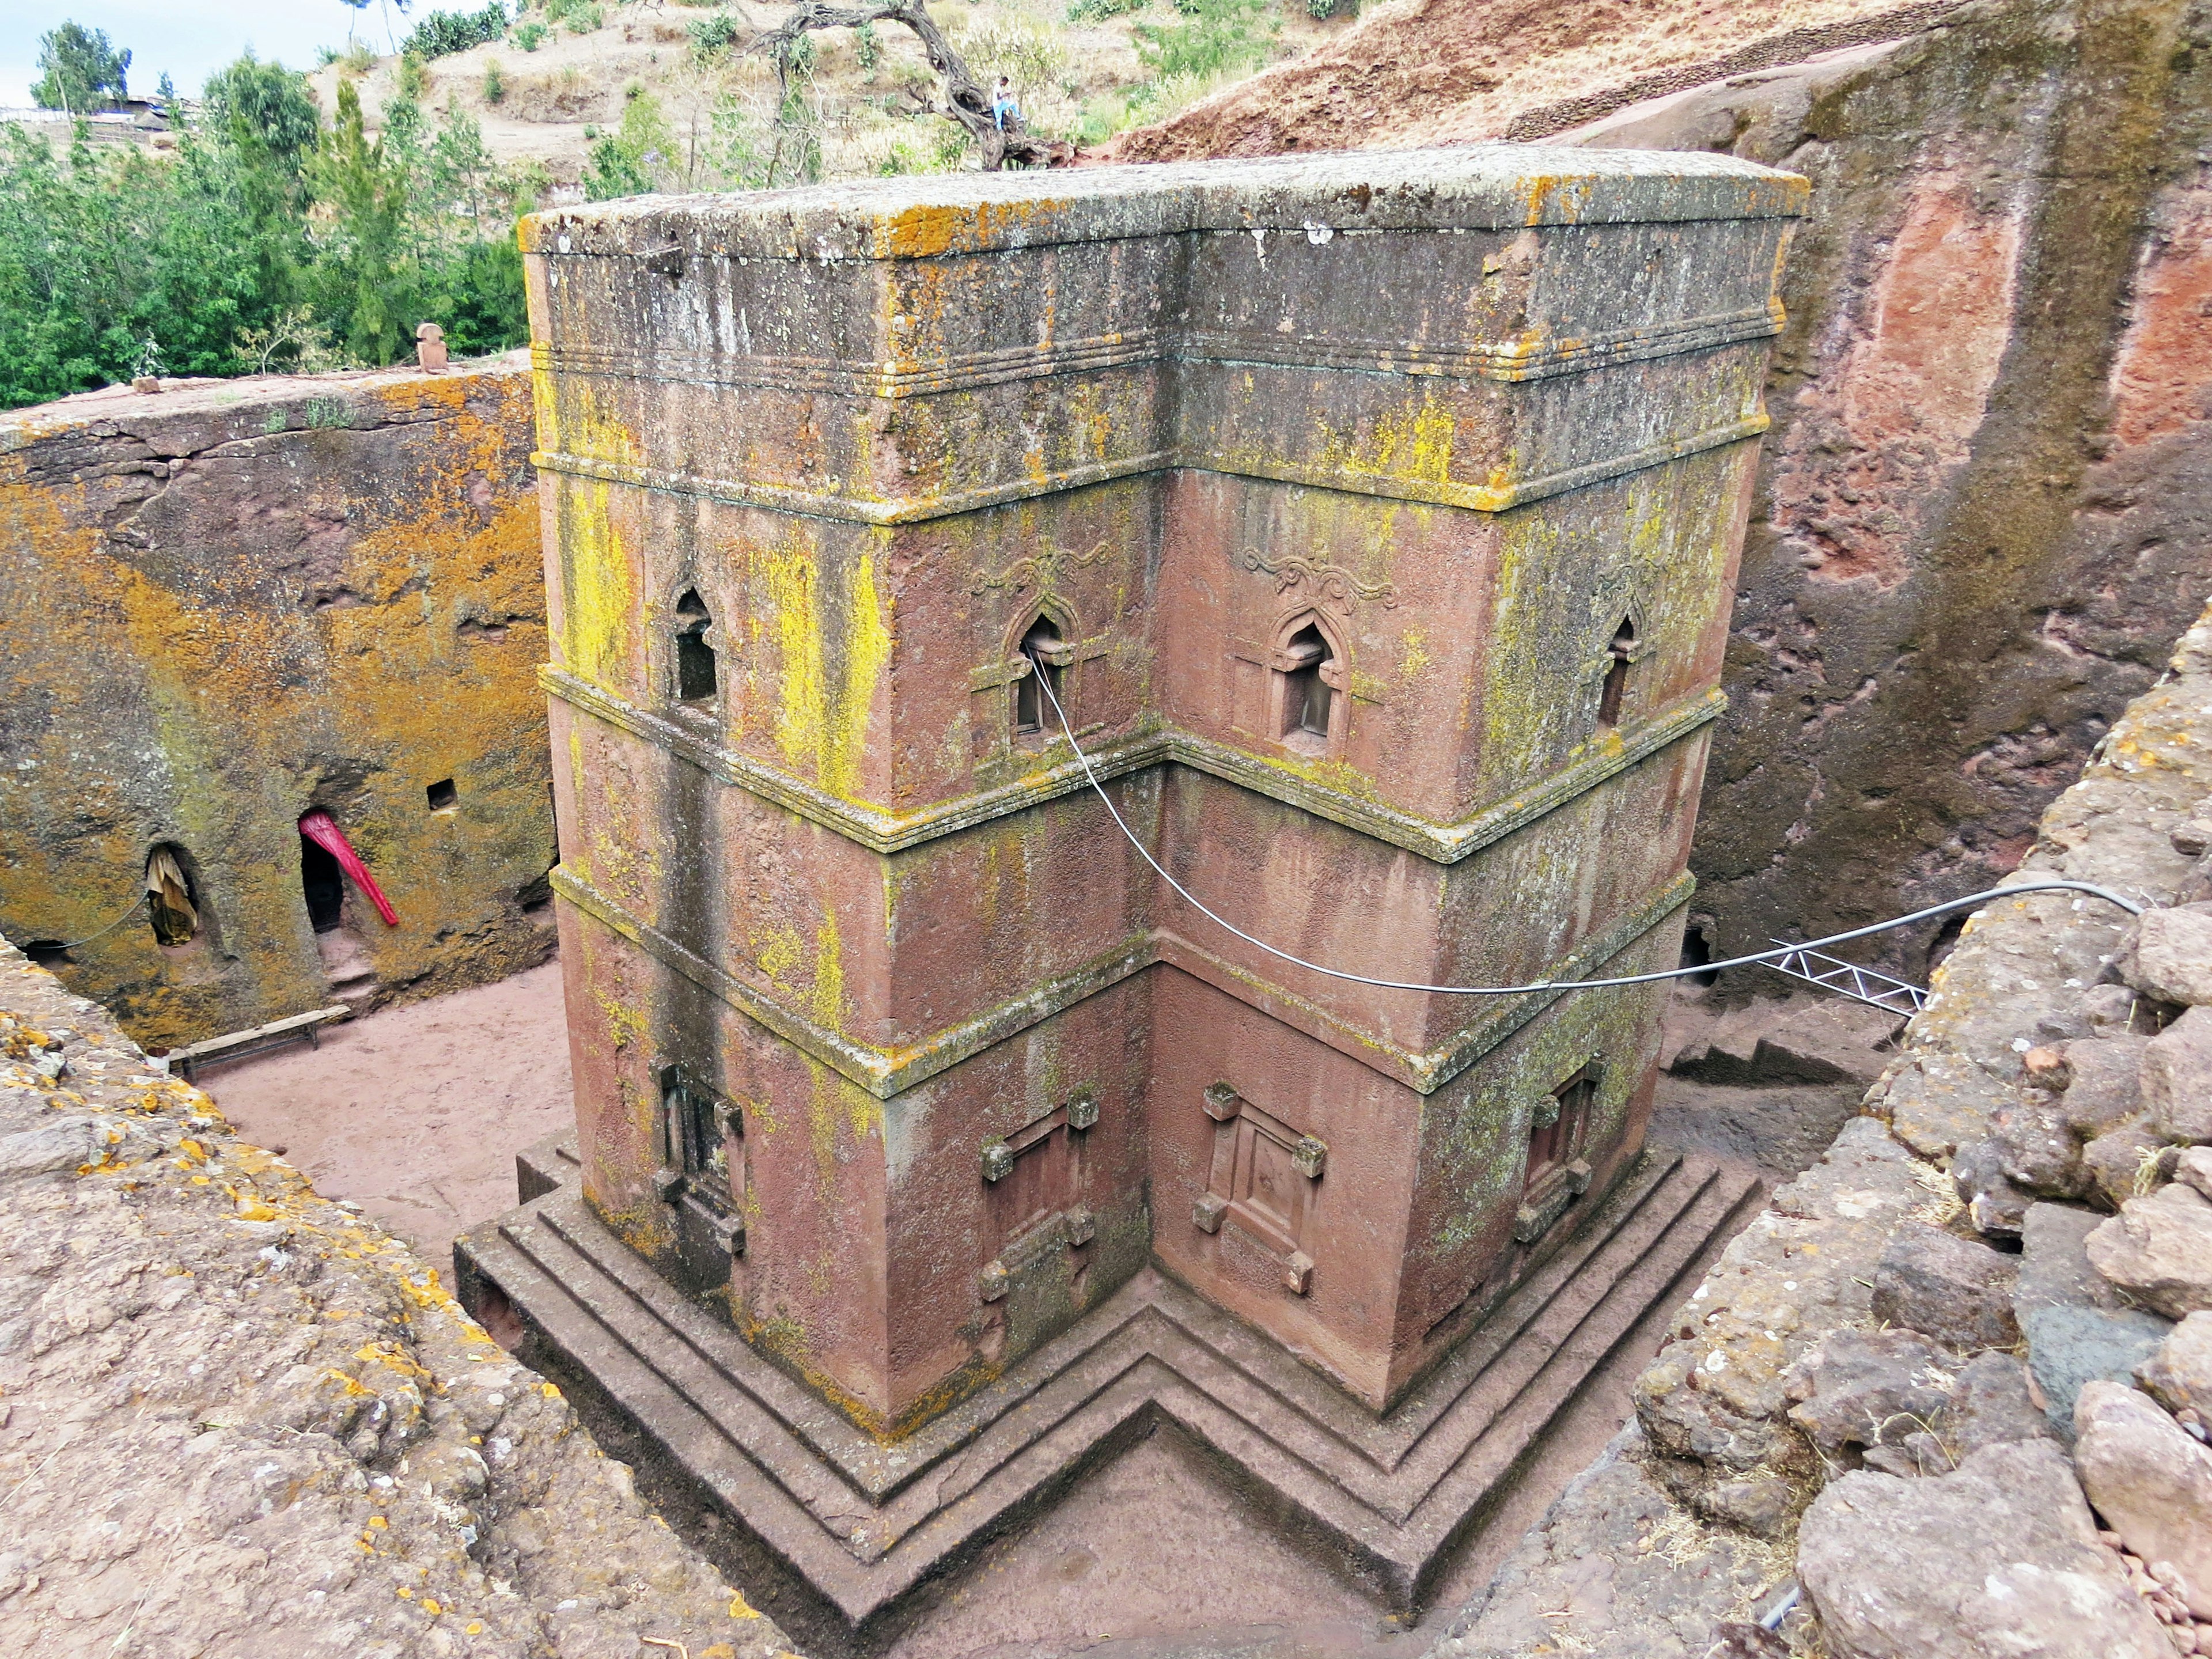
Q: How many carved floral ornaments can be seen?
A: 3